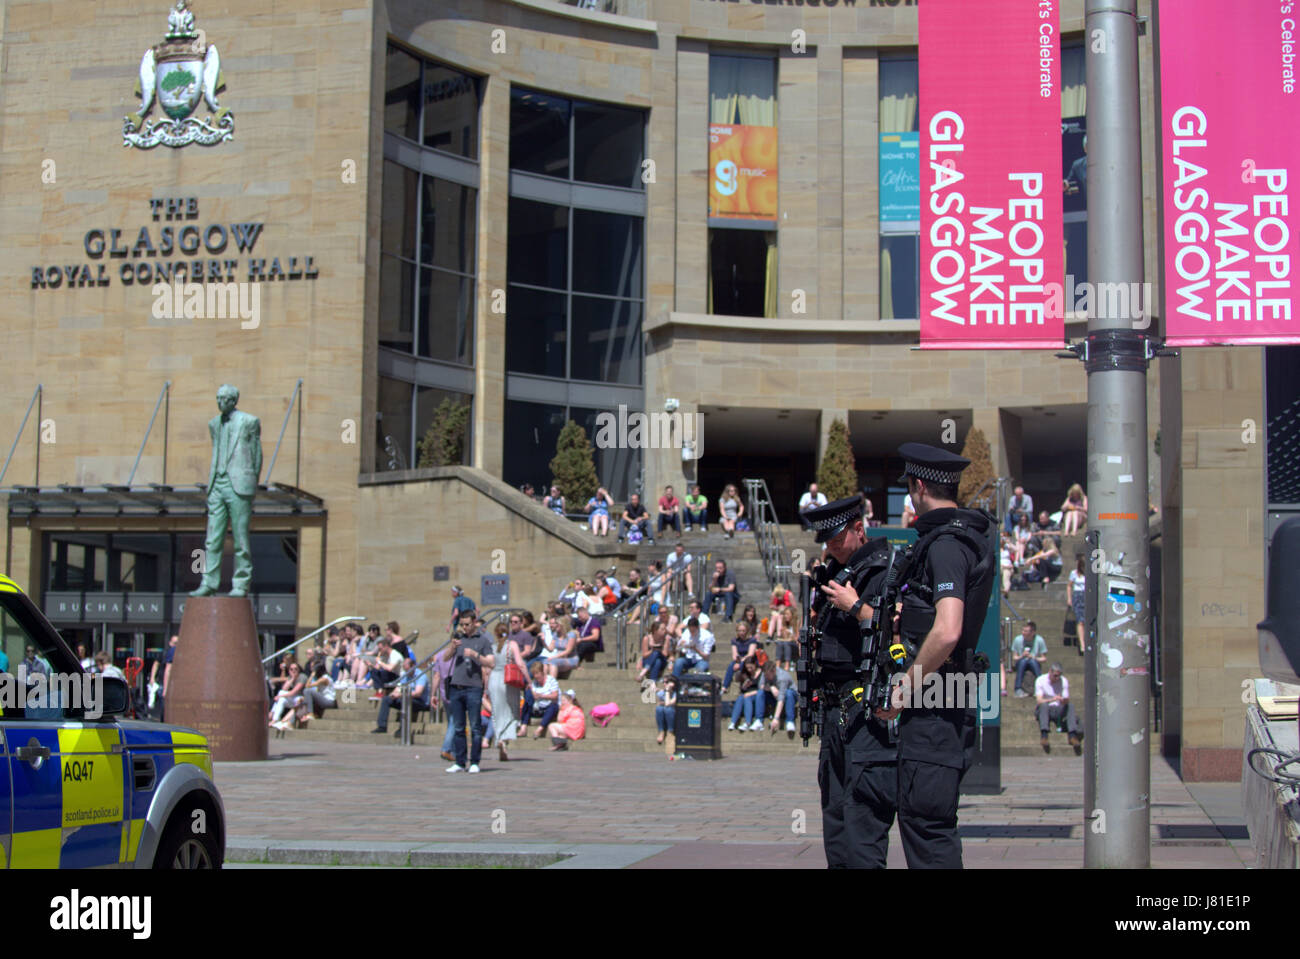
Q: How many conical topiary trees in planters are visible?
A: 4